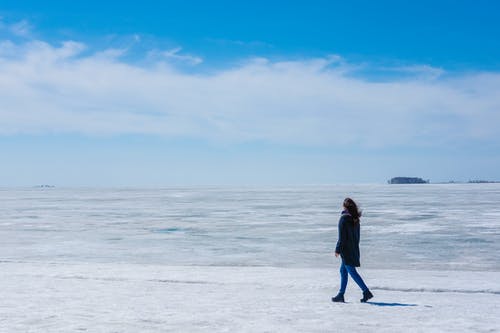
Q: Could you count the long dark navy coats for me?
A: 1